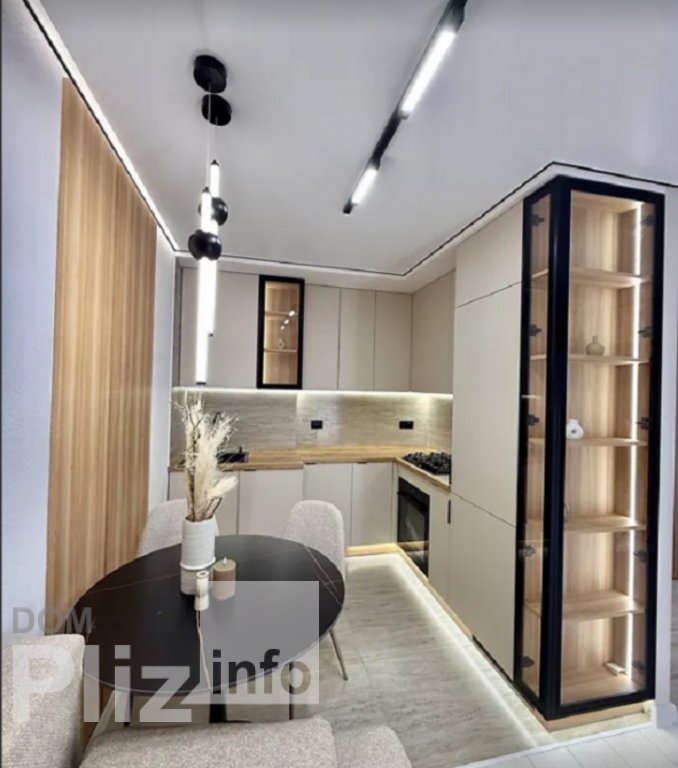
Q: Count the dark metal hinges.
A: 10